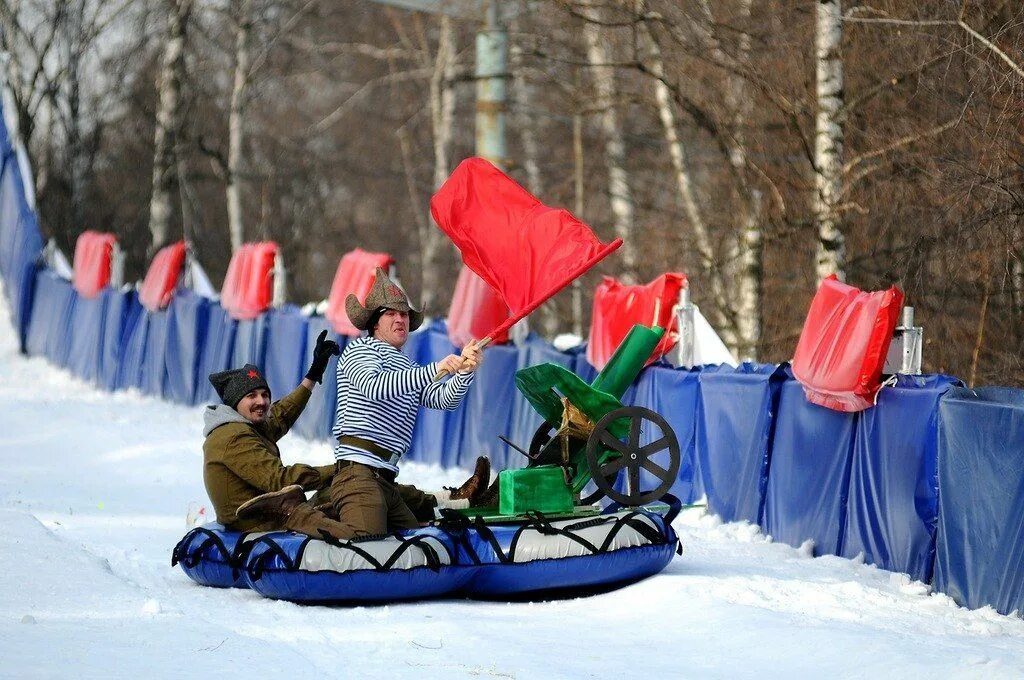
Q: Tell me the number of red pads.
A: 7